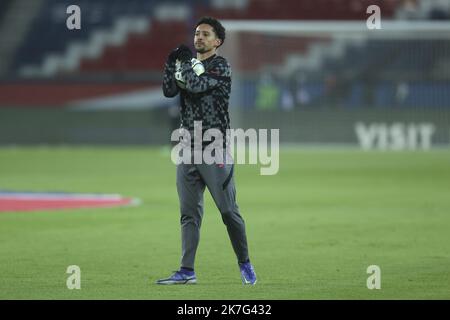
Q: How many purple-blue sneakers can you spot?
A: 2